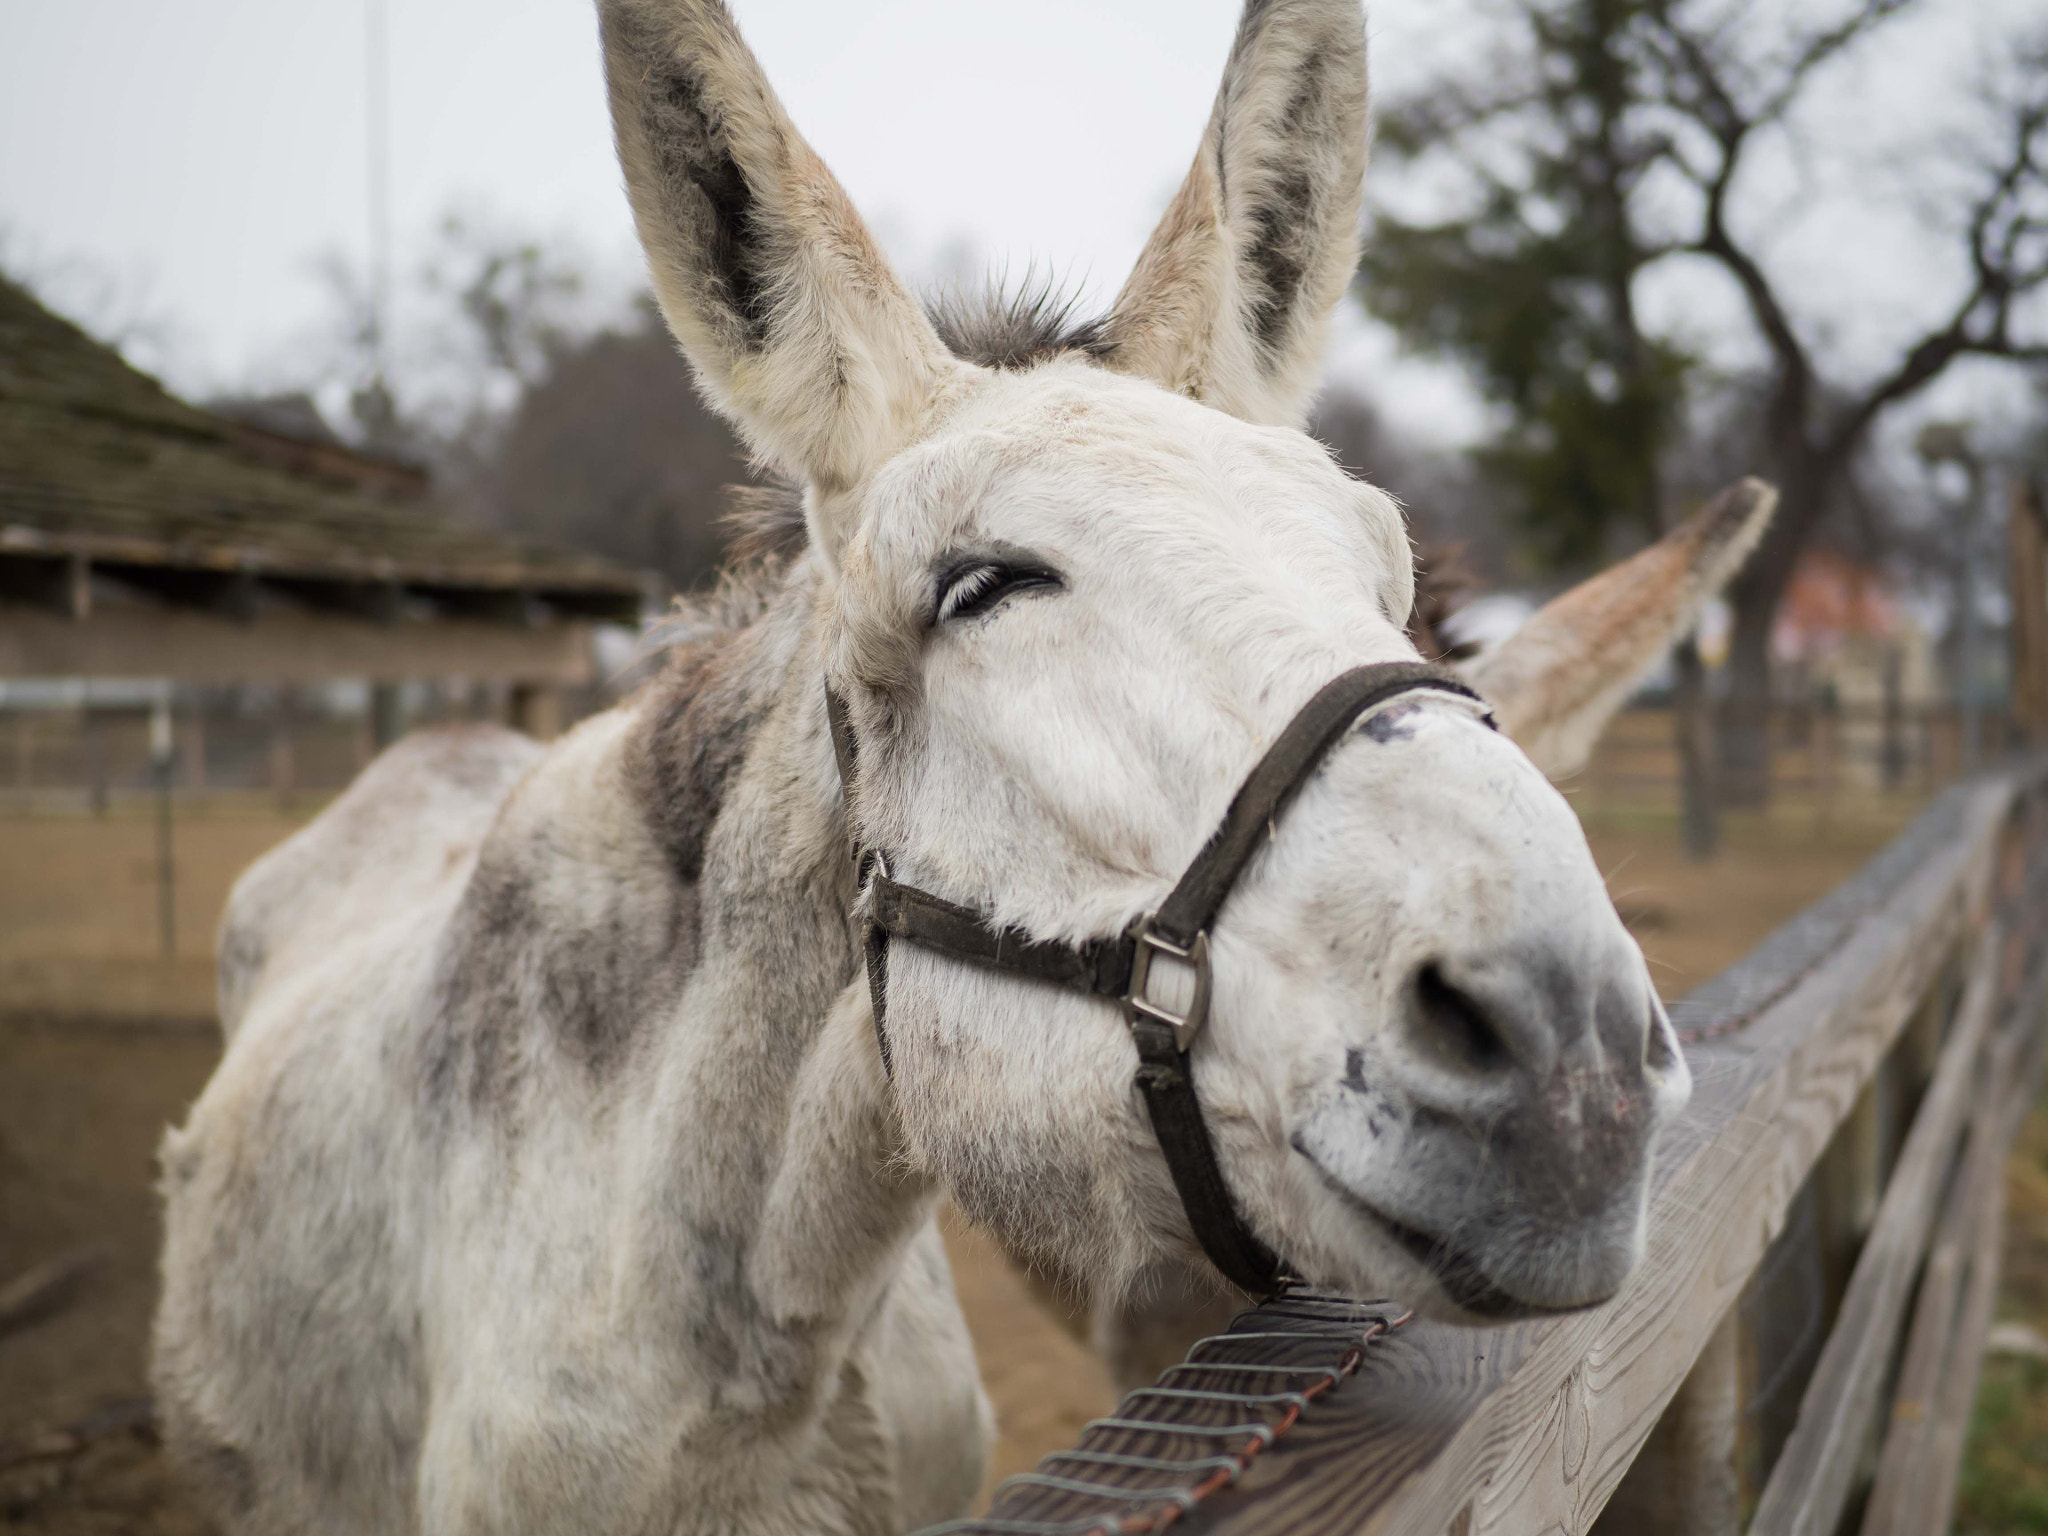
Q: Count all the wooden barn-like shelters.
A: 1